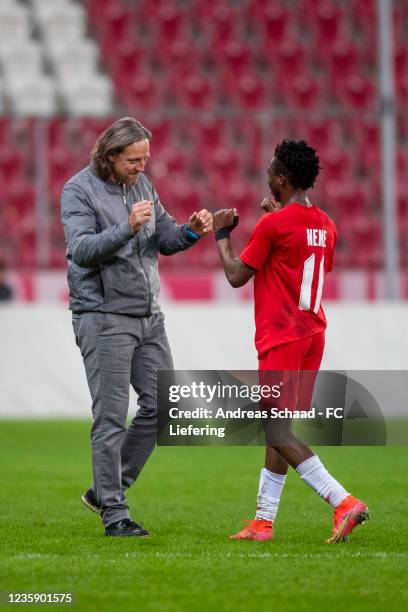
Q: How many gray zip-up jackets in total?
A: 1